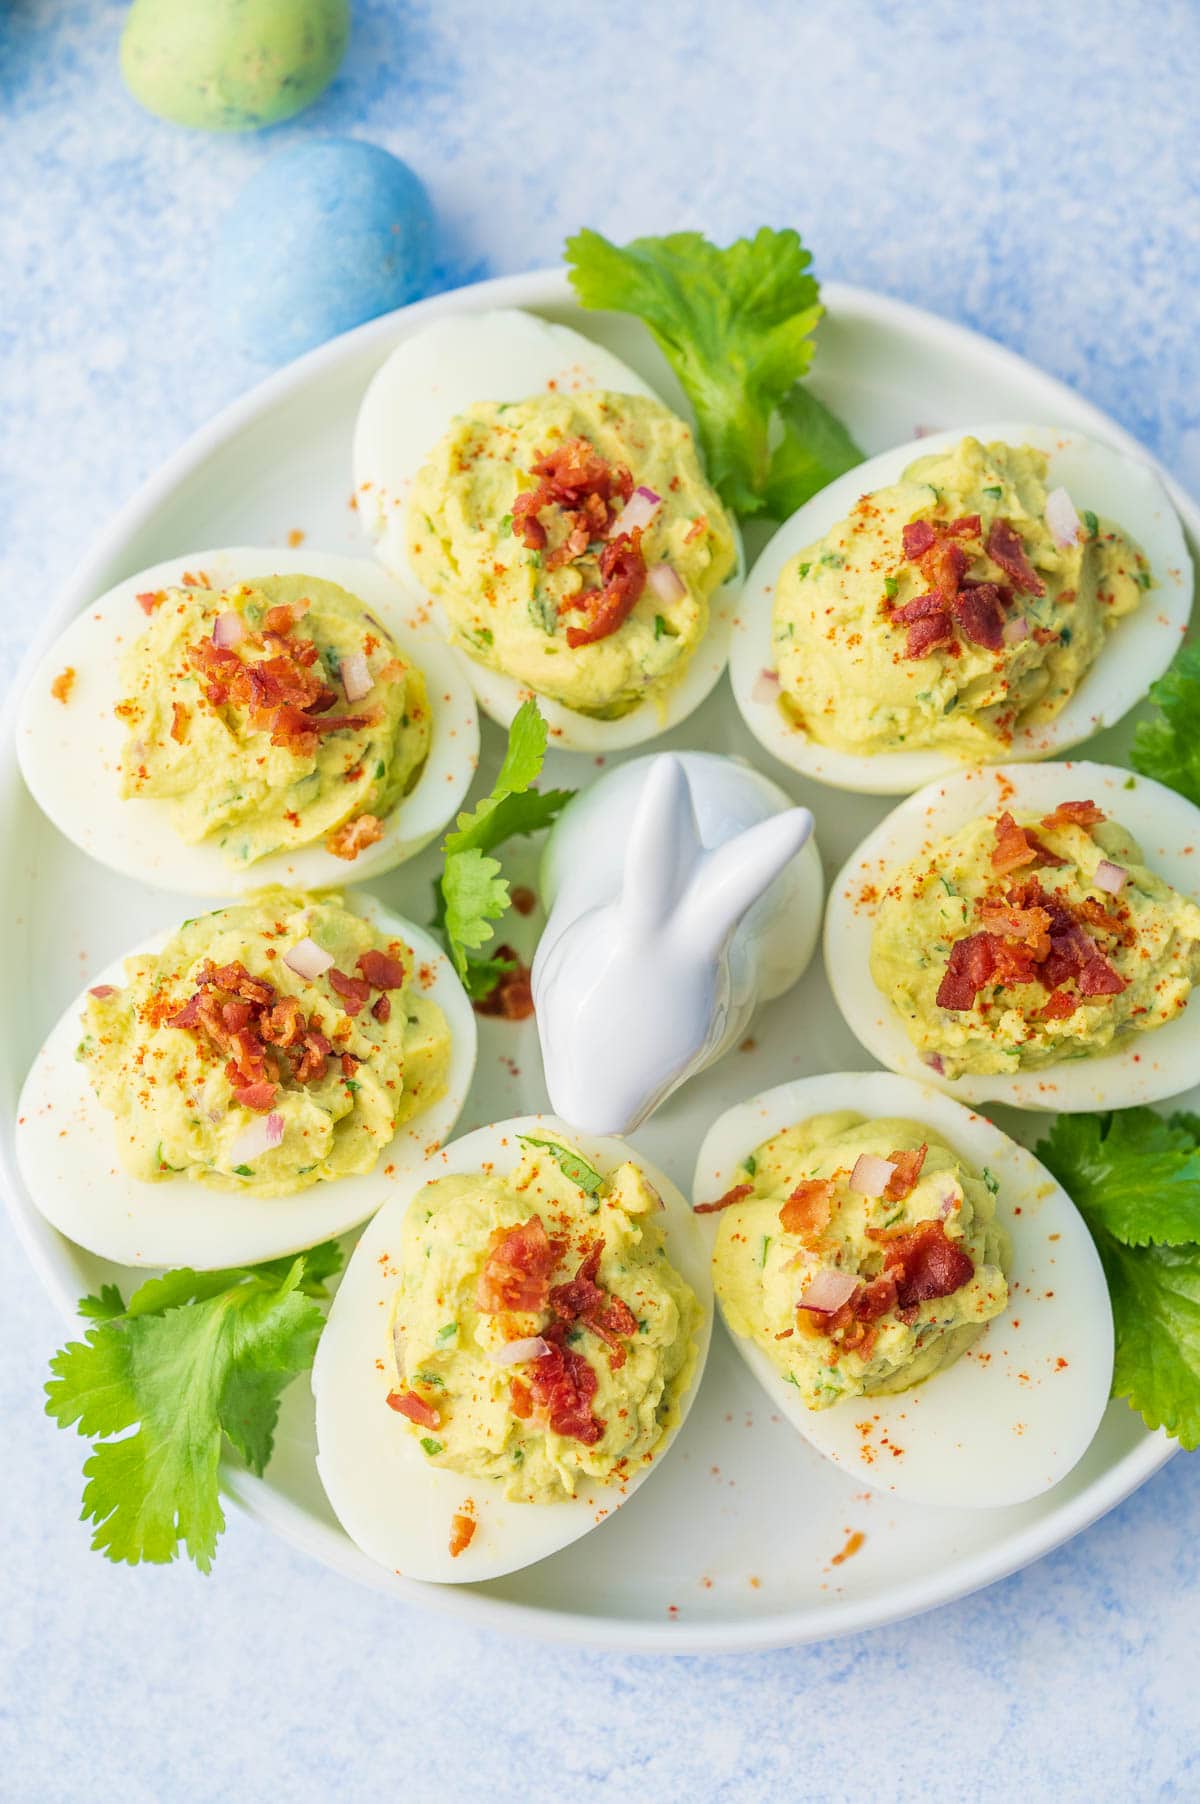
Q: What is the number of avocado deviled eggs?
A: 7